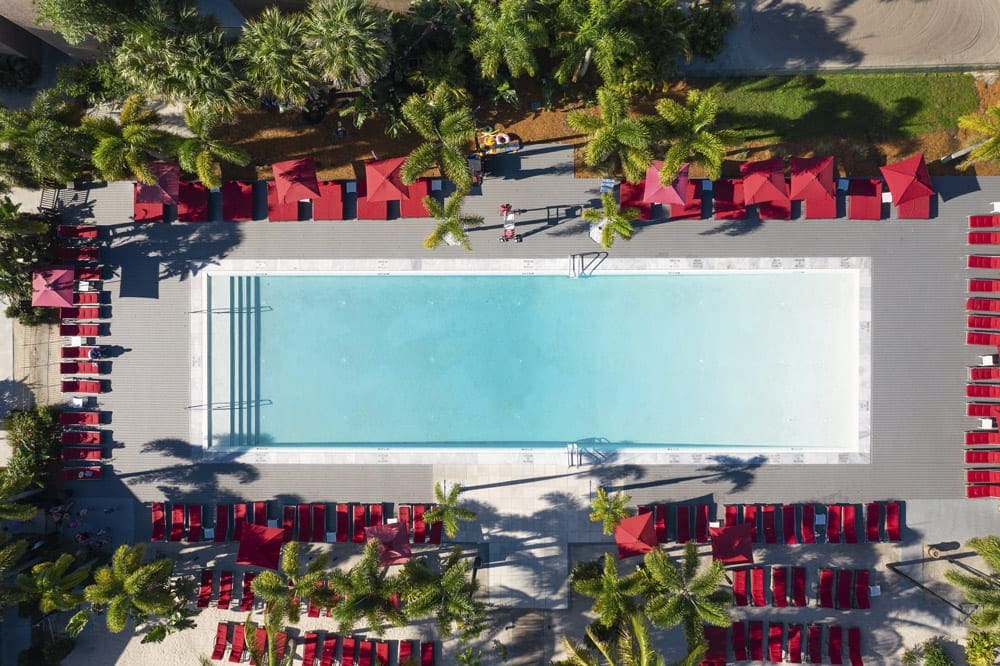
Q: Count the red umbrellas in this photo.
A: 12